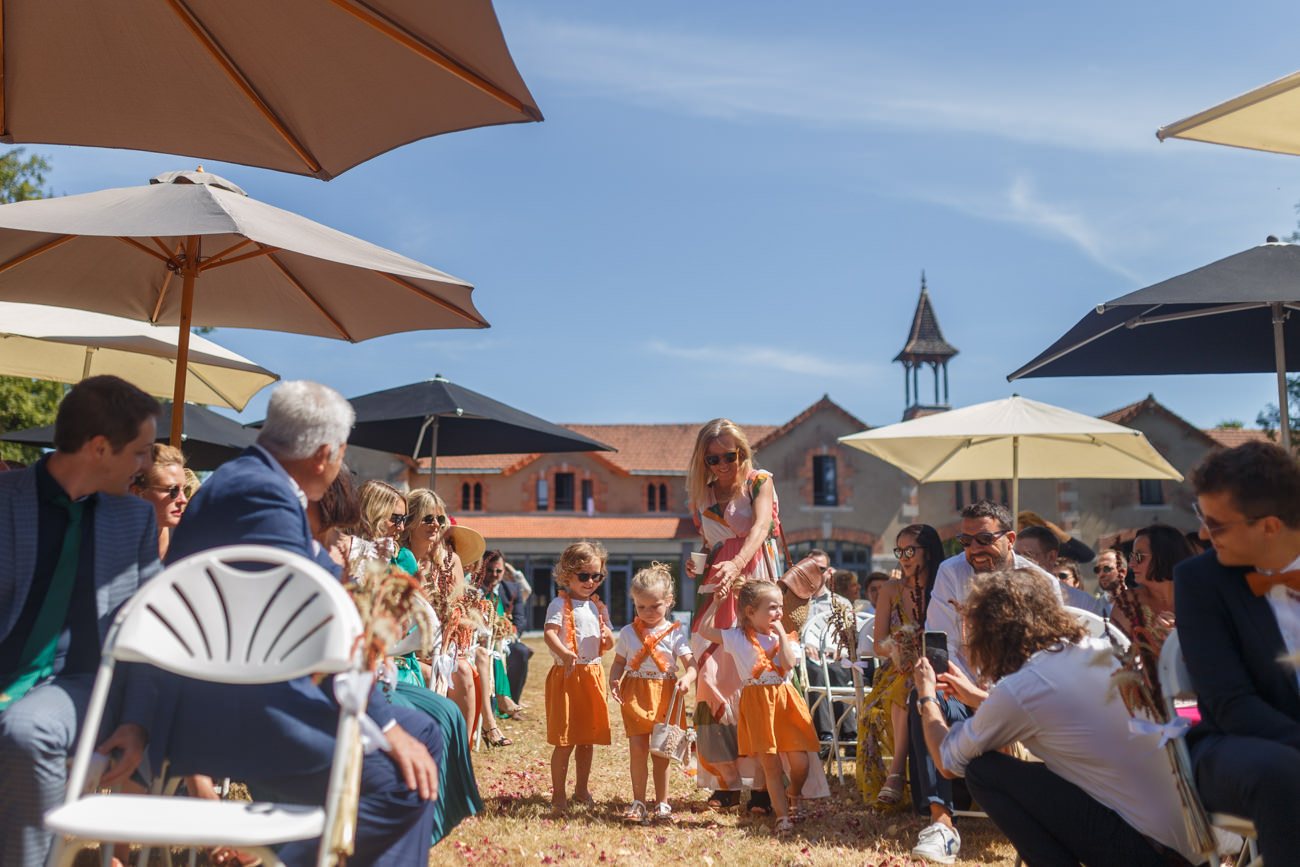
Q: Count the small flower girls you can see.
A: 3